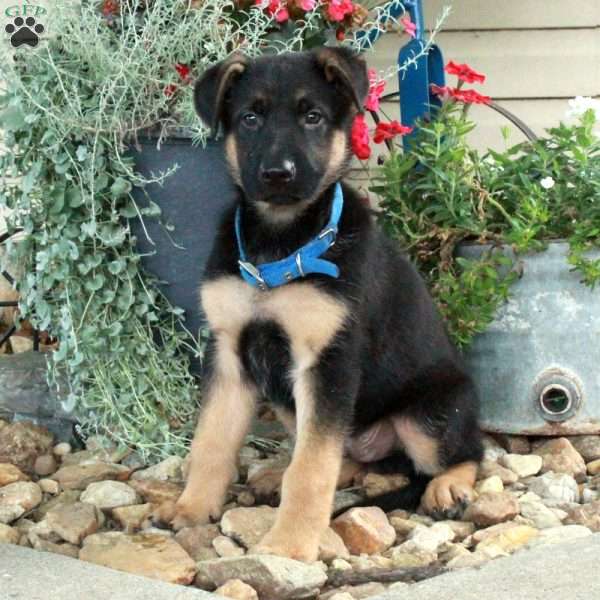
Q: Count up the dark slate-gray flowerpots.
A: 1